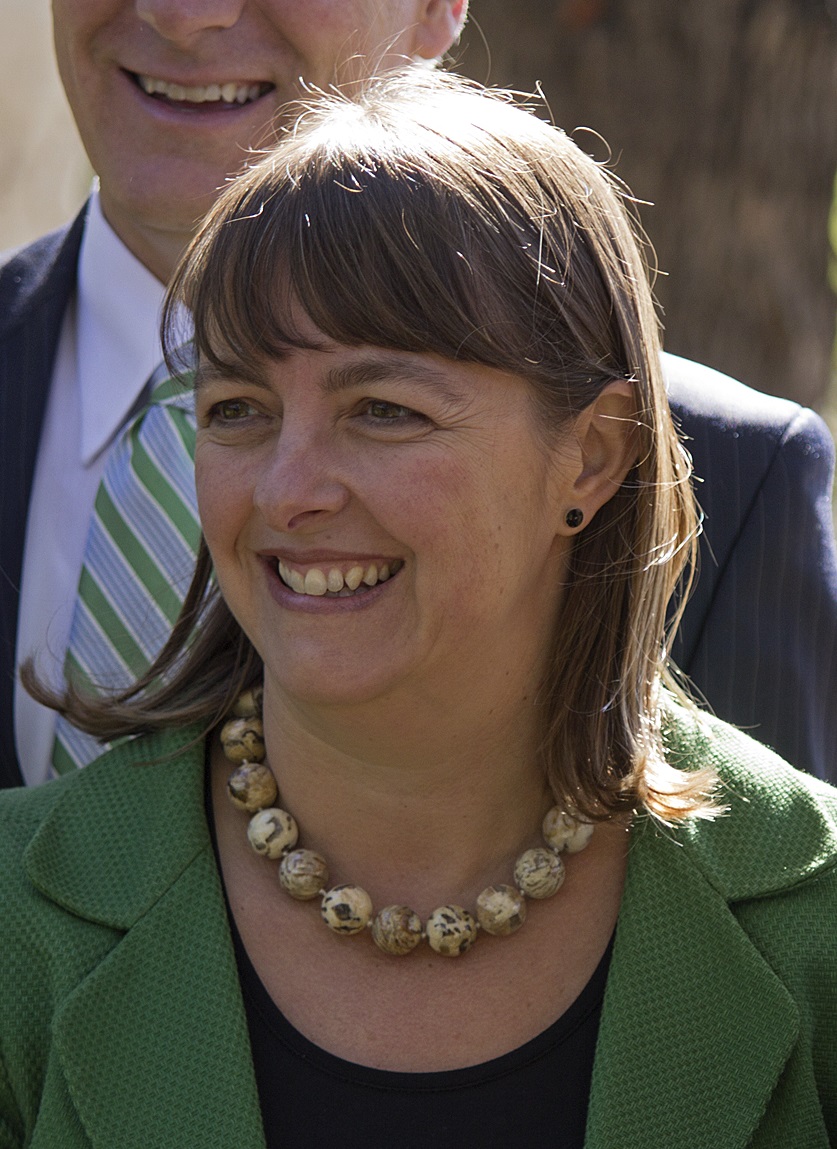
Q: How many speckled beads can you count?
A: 11